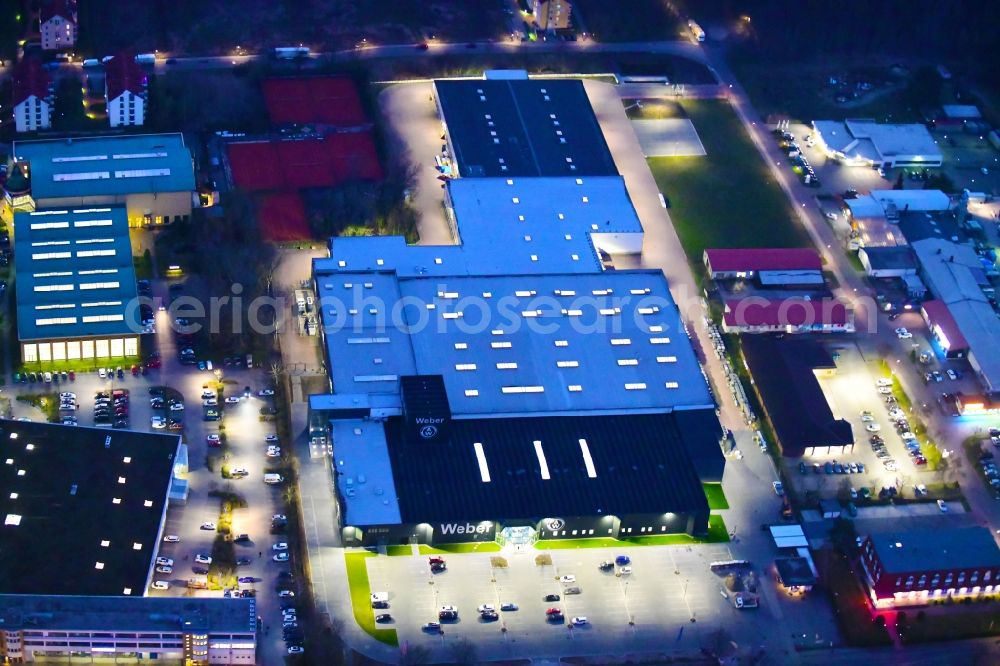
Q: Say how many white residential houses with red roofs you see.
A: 3